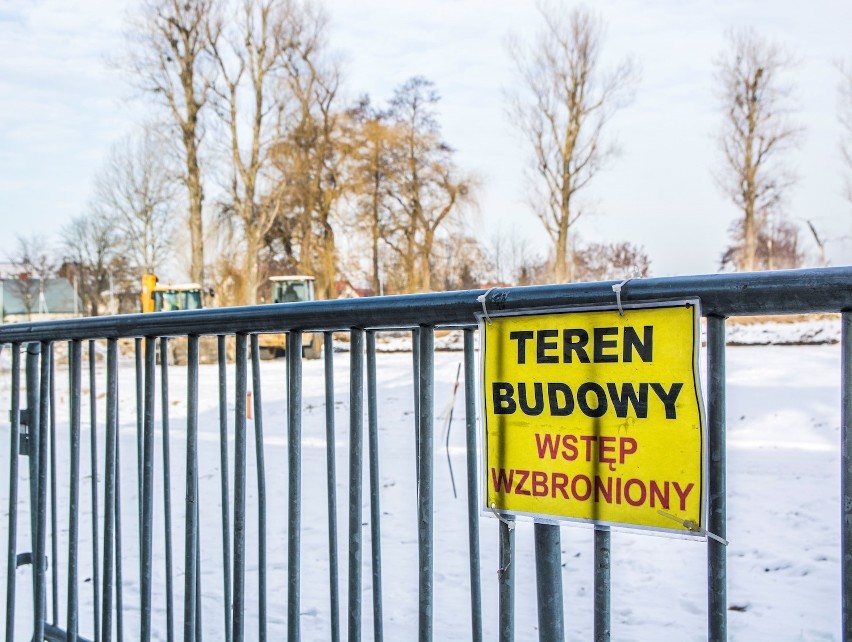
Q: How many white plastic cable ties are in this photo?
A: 4